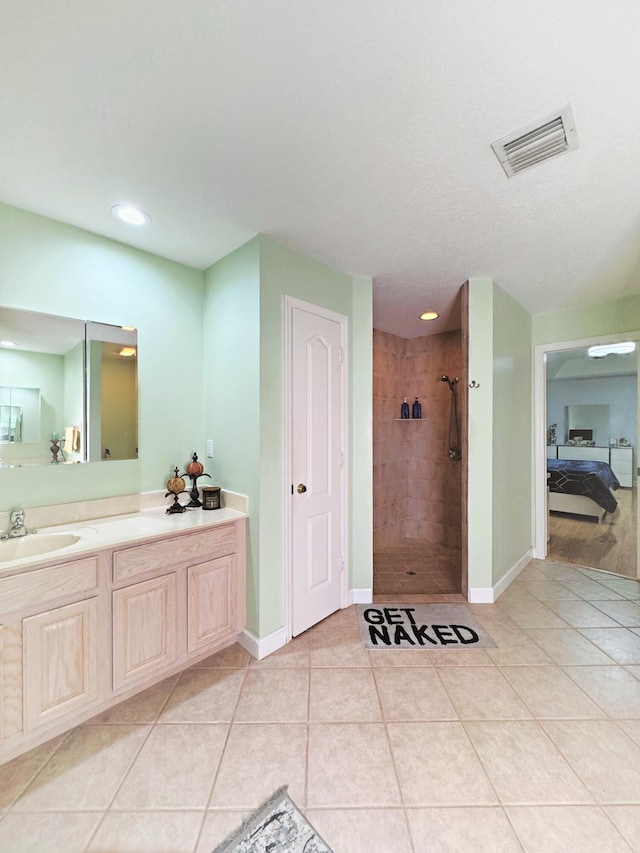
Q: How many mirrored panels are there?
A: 2